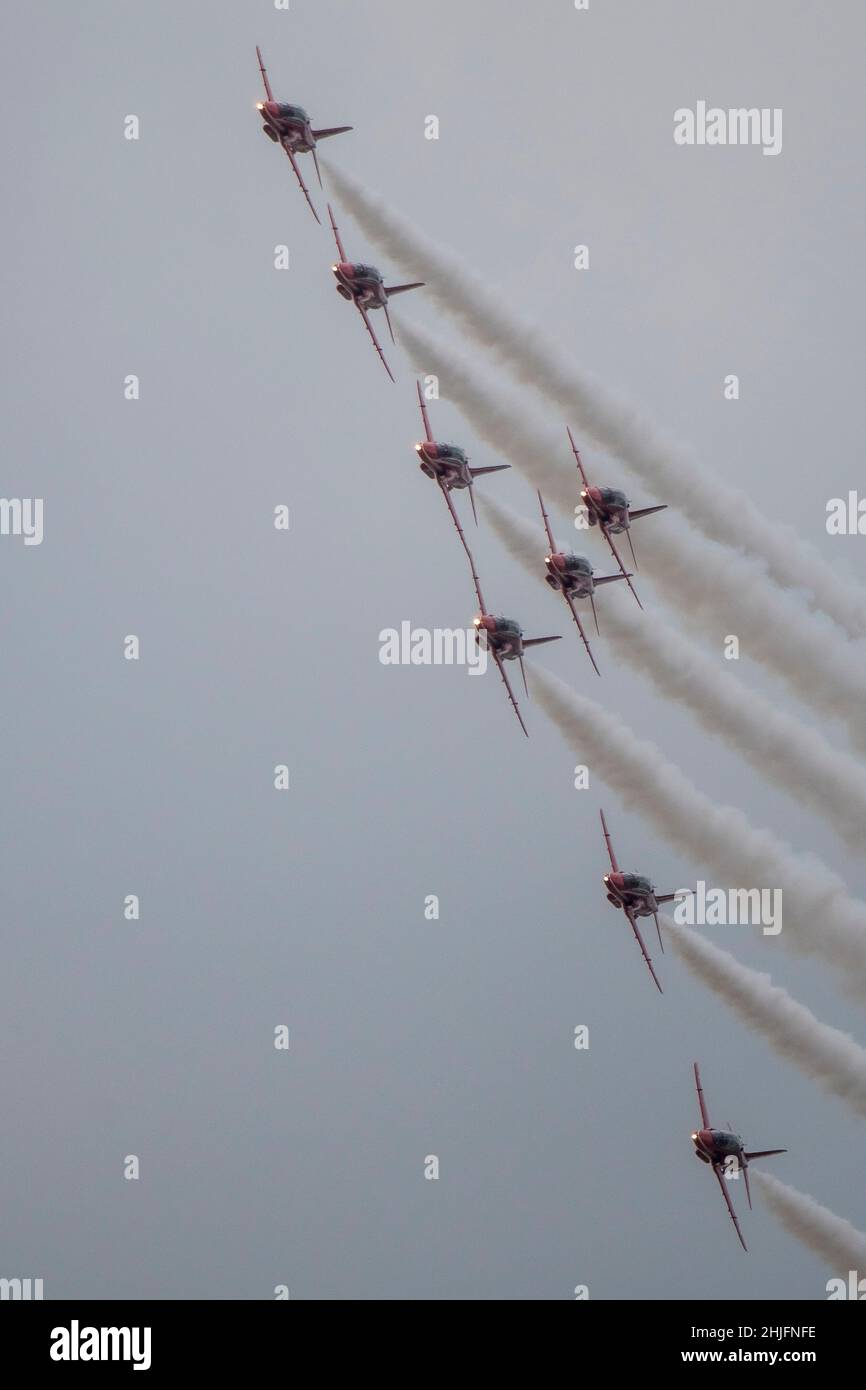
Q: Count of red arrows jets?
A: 8